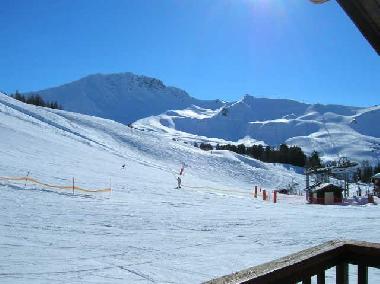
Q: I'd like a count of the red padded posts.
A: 3